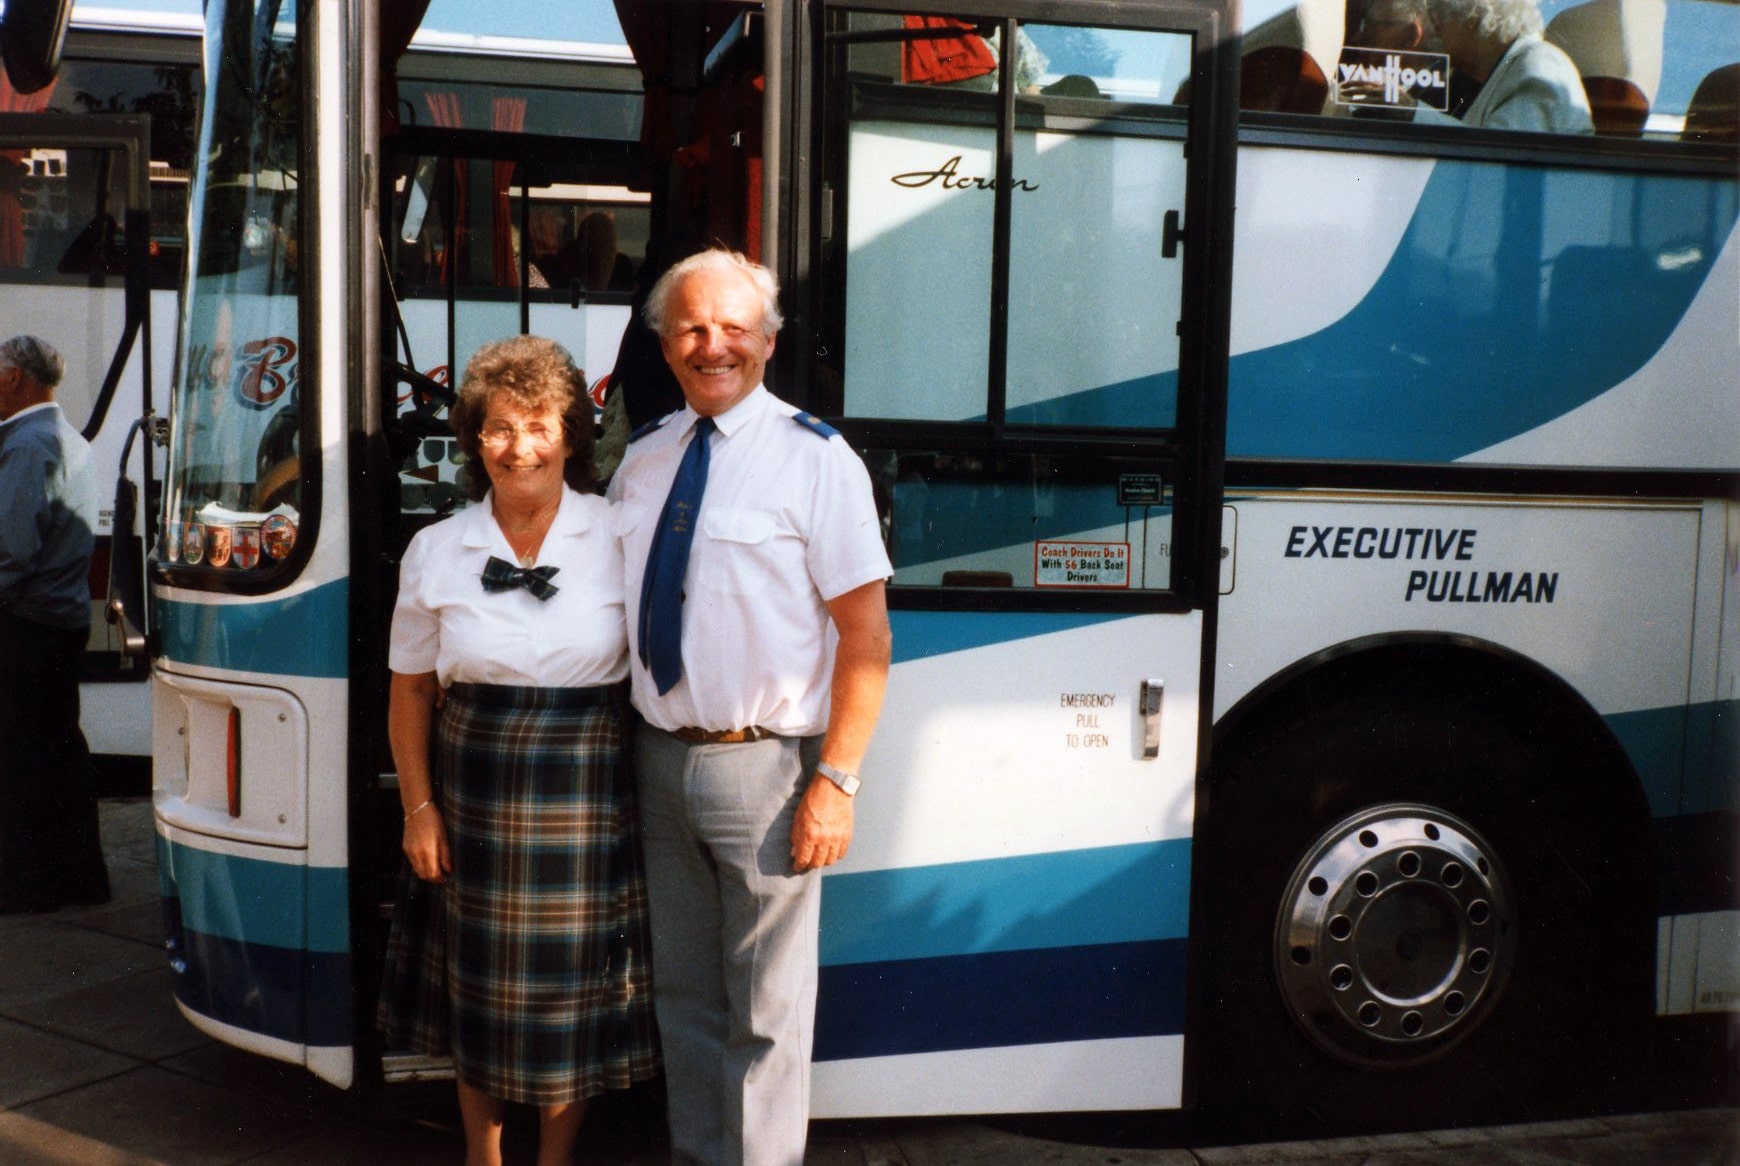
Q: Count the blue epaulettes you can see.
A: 2